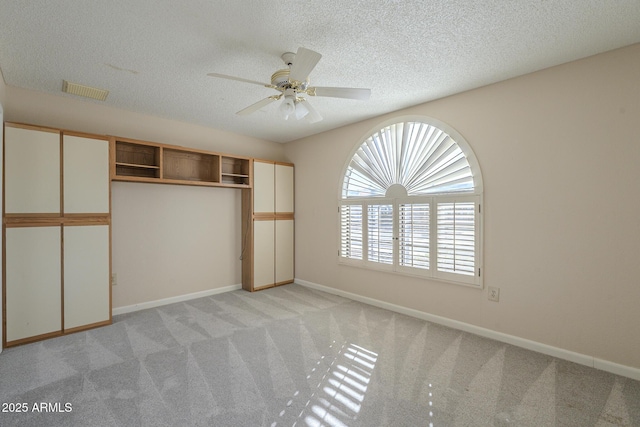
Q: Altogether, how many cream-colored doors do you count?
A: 8